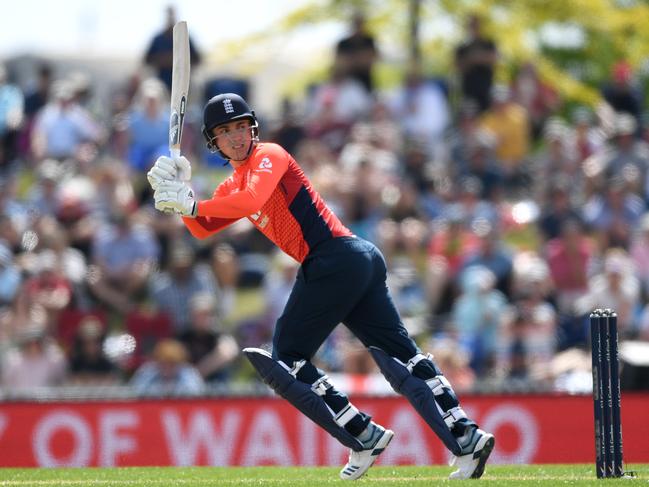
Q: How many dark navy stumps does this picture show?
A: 3